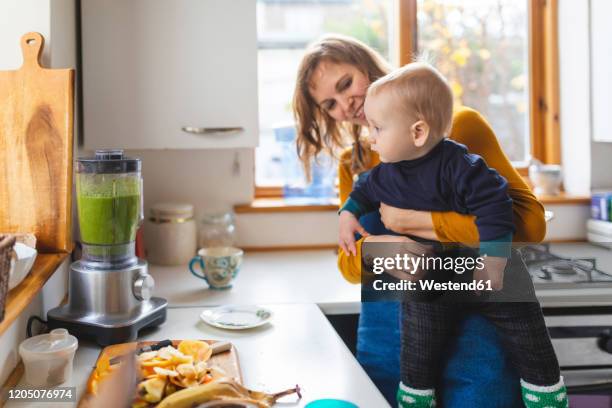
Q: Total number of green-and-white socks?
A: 2